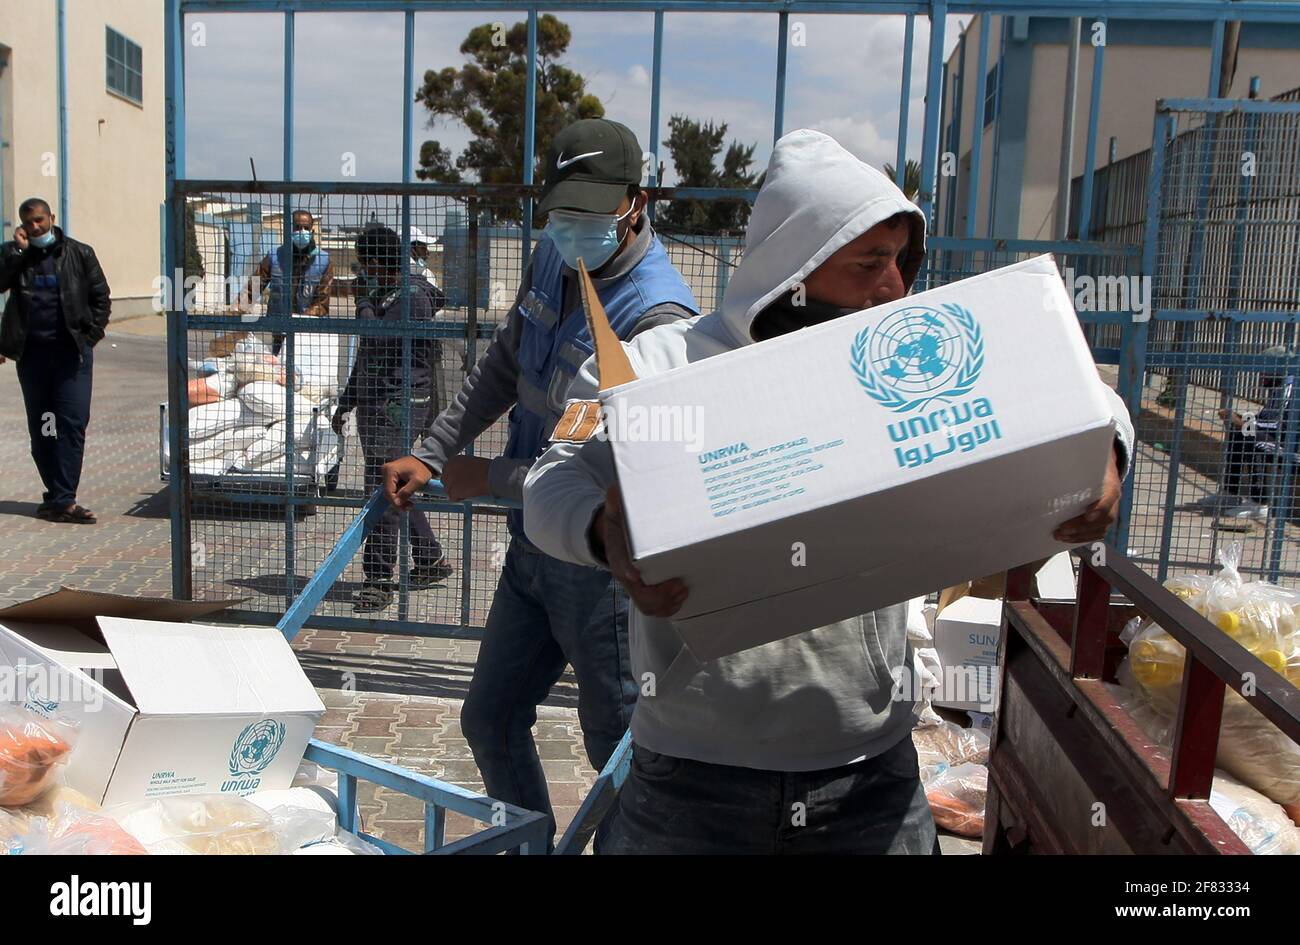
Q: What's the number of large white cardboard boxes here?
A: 3